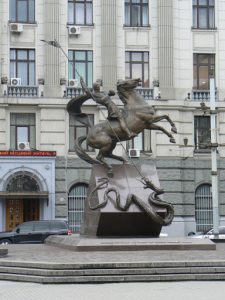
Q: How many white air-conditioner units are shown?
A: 6